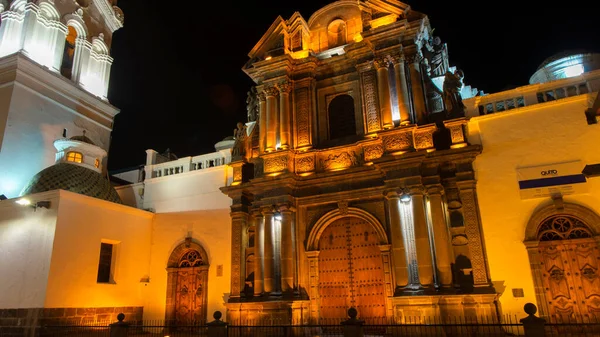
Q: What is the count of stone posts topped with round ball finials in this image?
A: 4